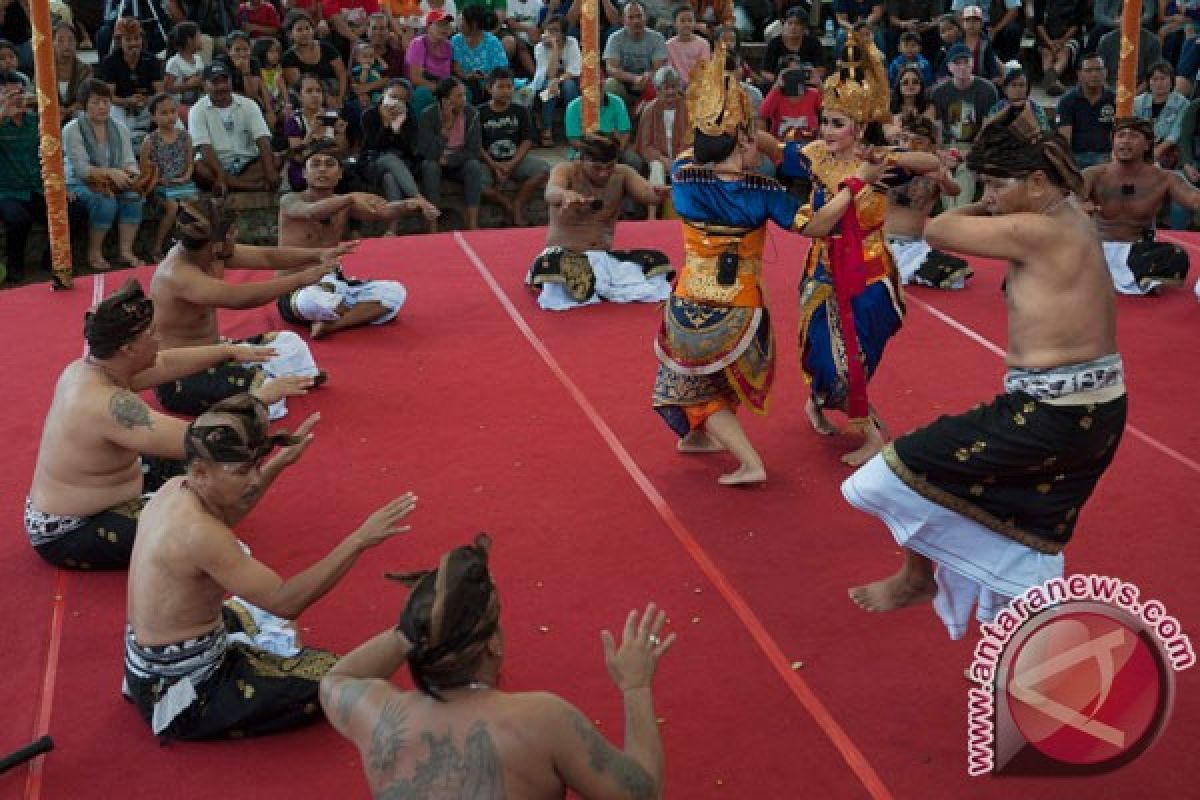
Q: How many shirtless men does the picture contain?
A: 9